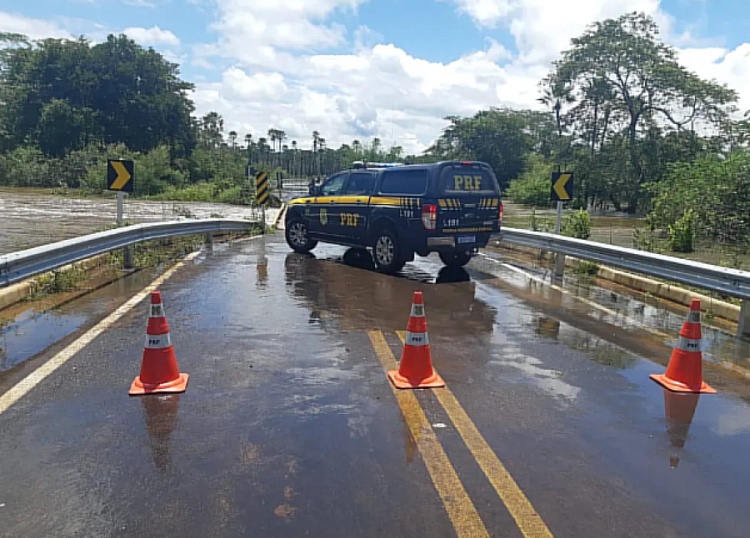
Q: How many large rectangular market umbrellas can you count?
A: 0